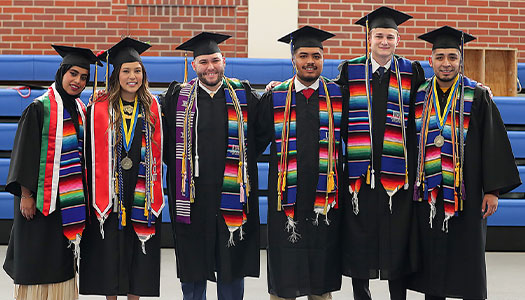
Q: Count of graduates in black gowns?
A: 6